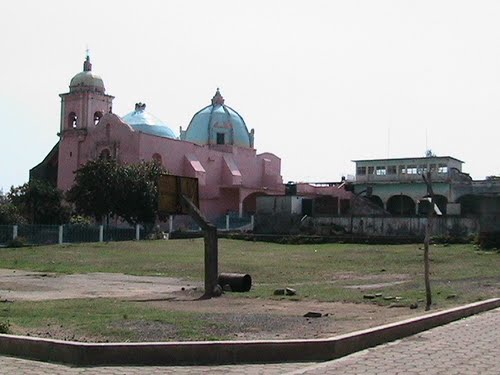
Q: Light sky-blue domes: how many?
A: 2